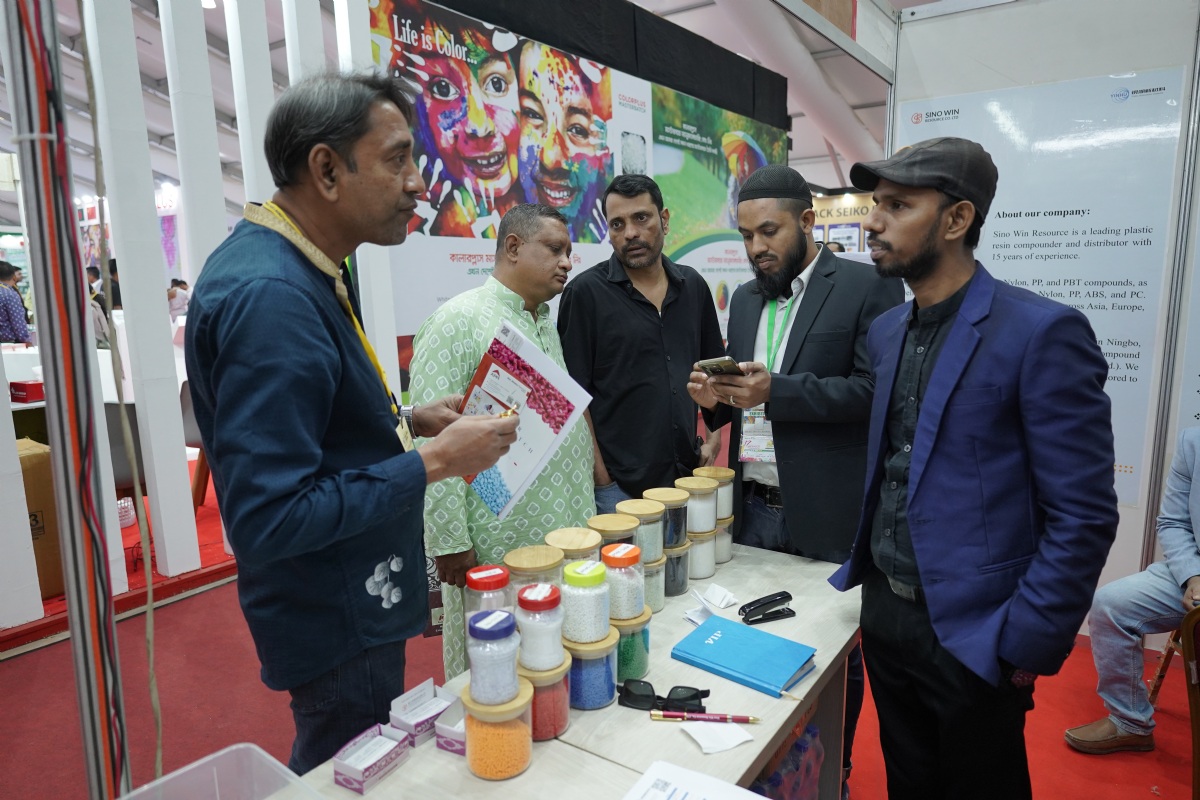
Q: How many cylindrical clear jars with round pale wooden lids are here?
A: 15